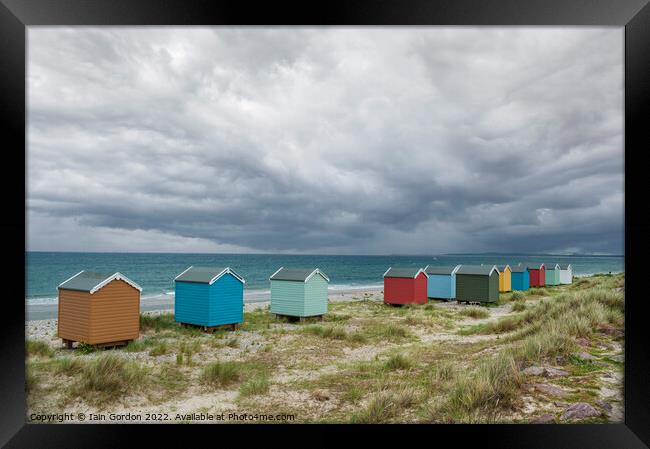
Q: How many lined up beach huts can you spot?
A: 11